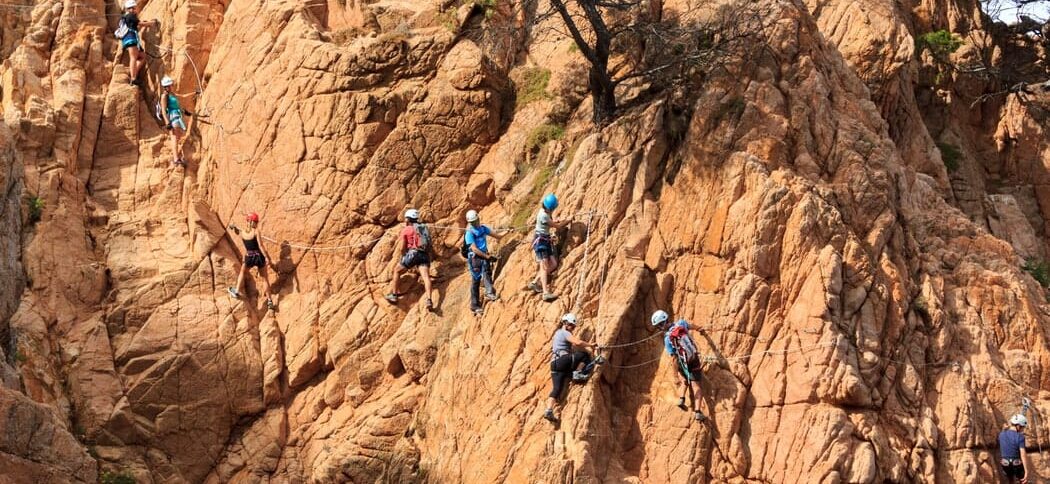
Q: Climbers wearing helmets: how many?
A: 9